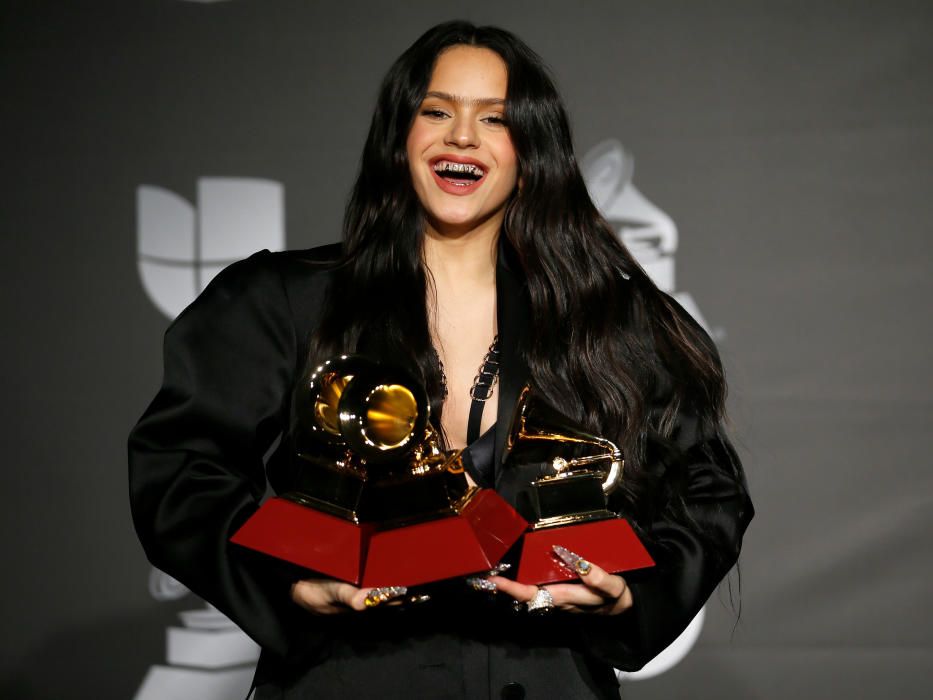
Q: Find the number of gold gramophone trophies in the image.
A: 3